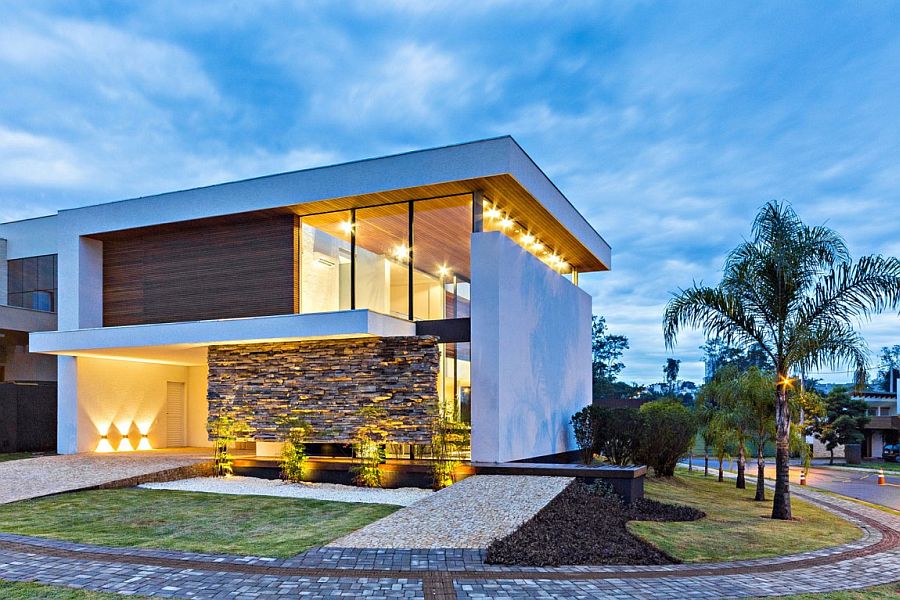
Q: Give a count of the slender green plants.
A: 4